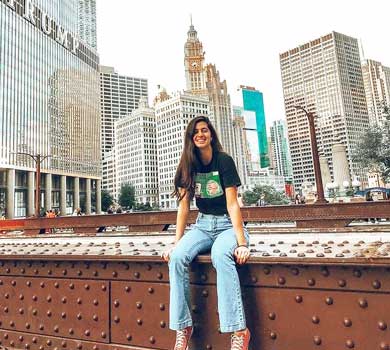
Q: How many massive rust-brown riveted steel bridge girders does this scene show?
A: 1